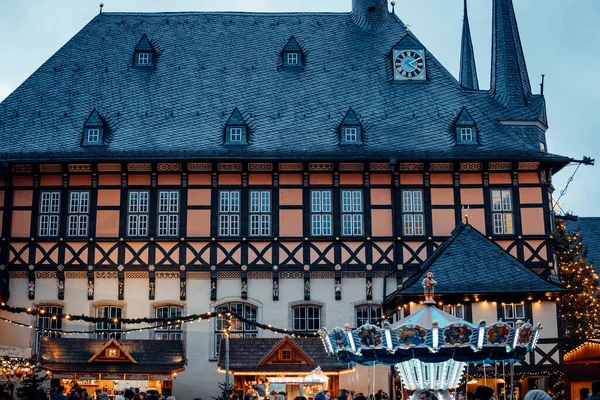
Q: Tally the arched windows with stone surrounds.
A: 6